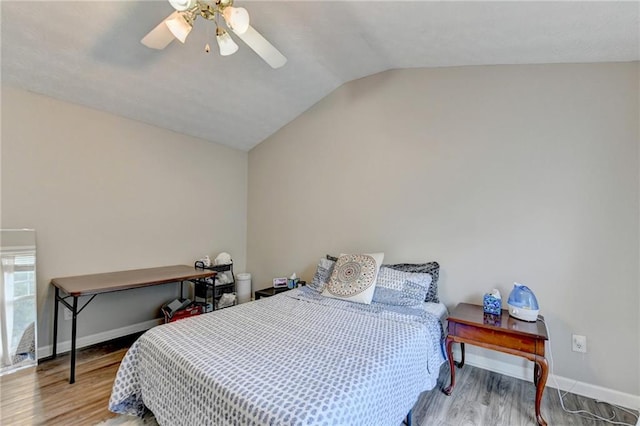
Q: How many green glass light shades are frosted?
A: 0